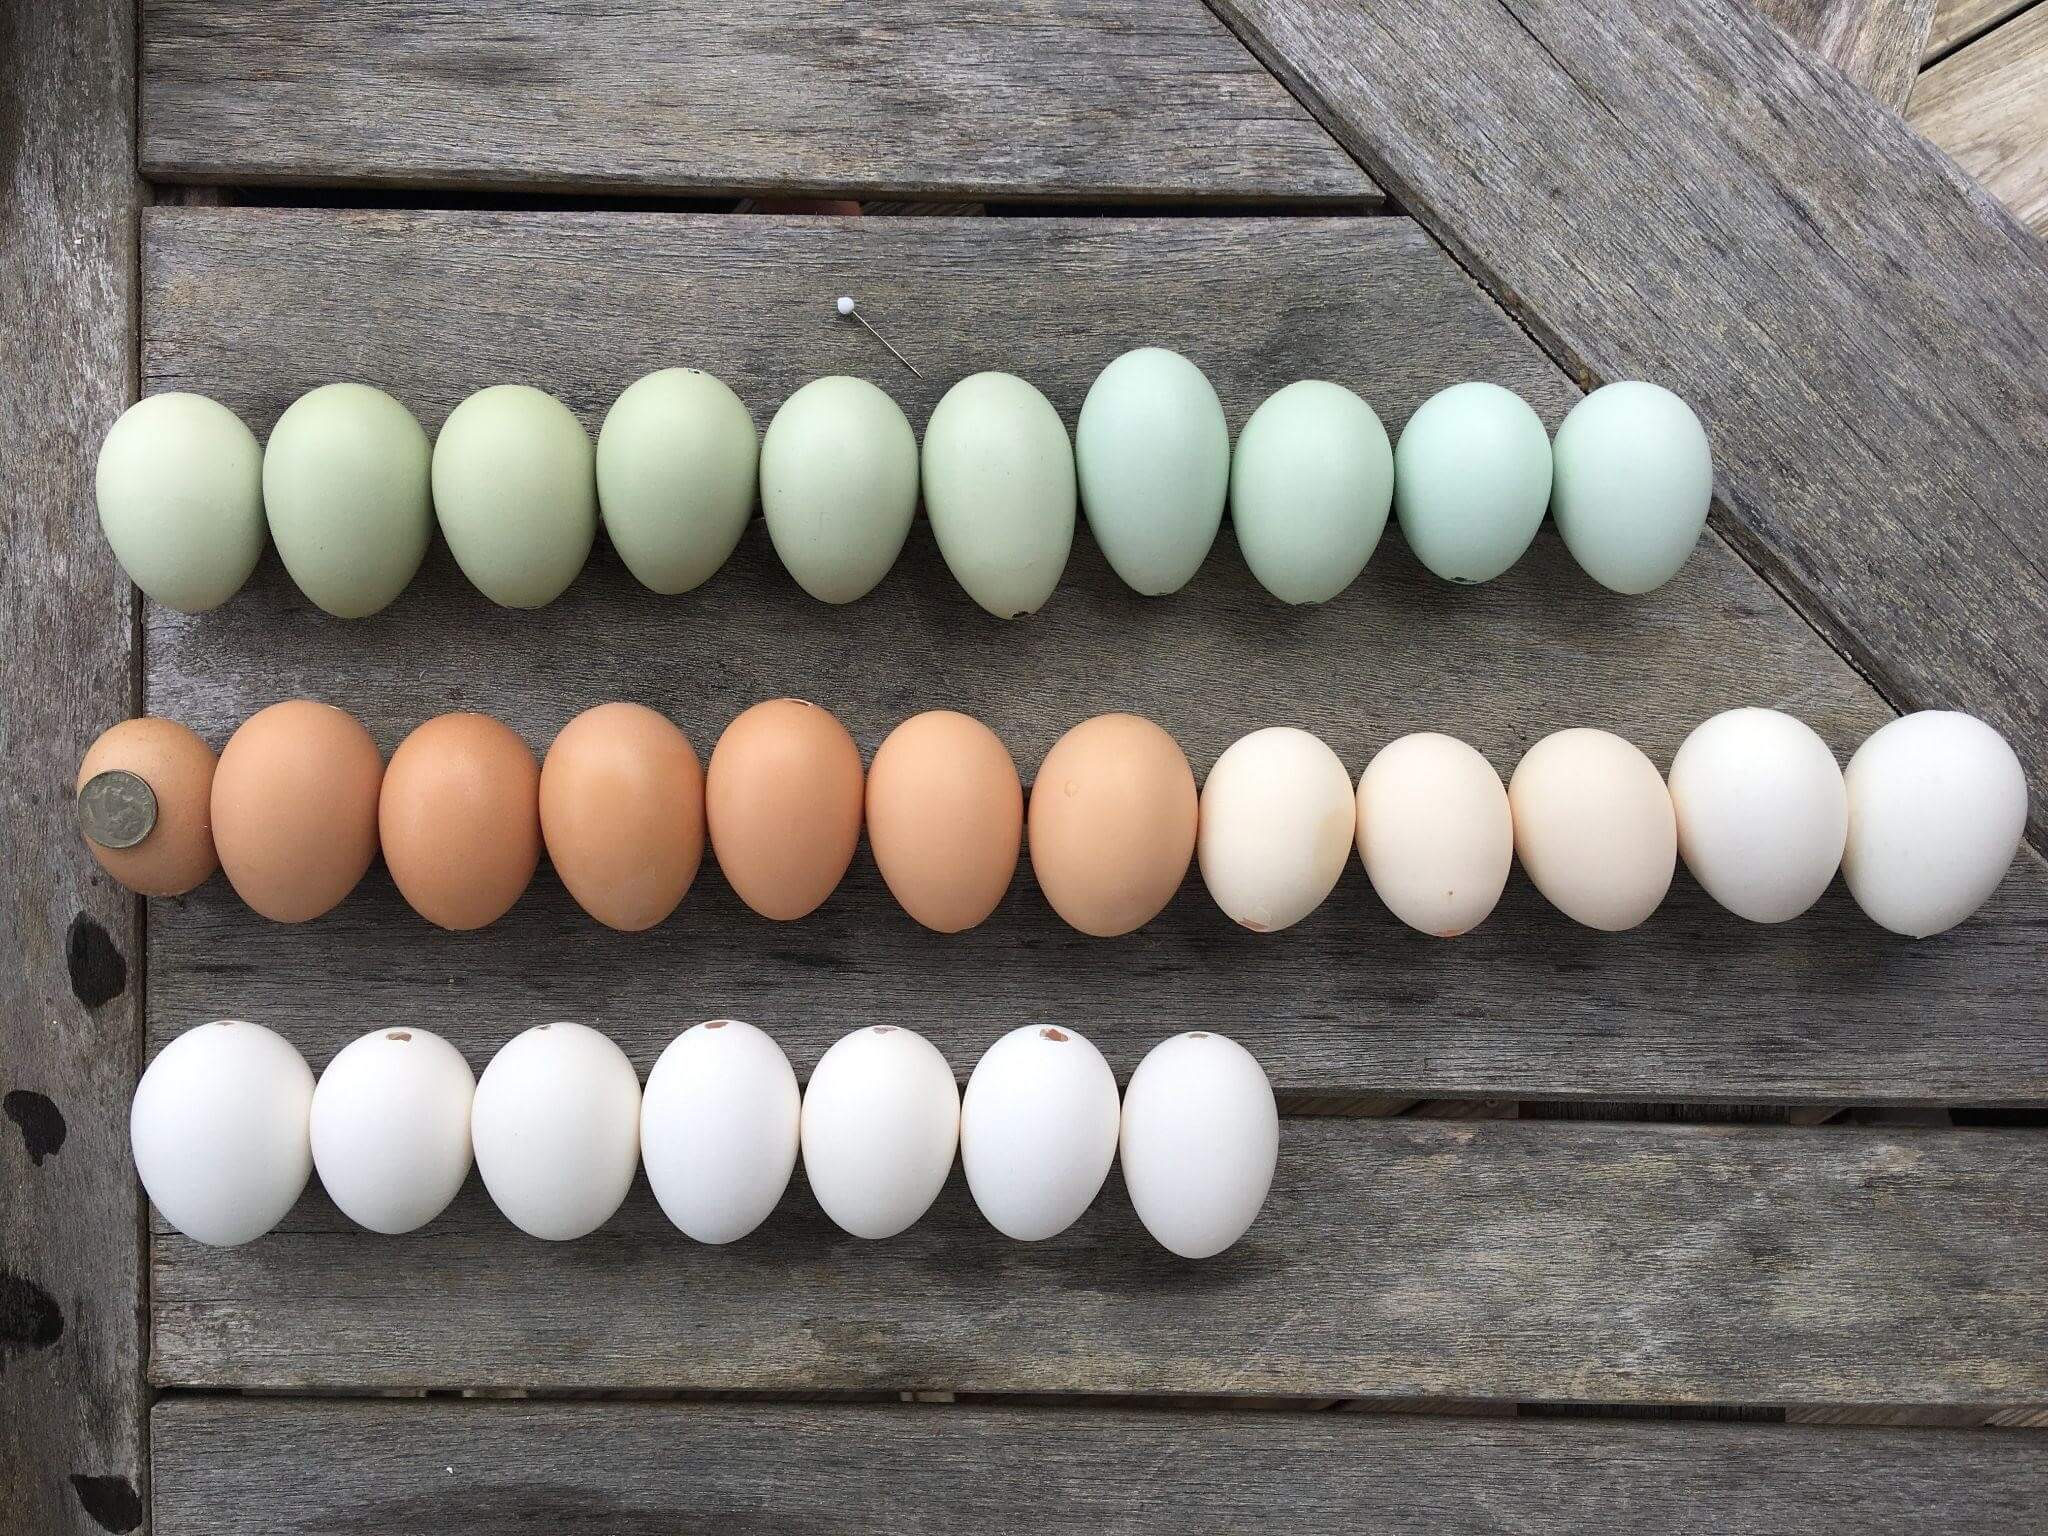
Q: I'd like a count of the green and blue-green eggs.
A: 10